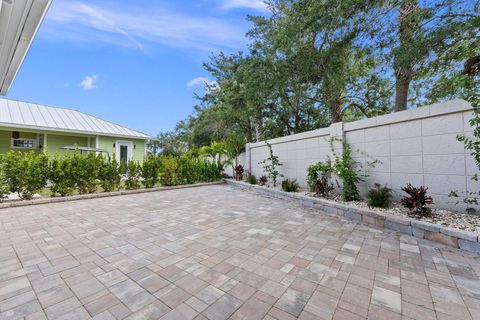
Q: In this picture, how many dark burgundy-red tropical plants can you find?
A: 4